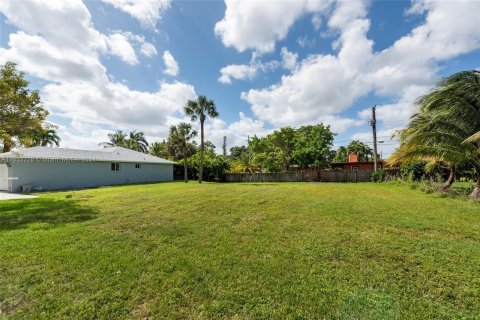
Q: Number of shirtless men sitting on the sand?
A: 0